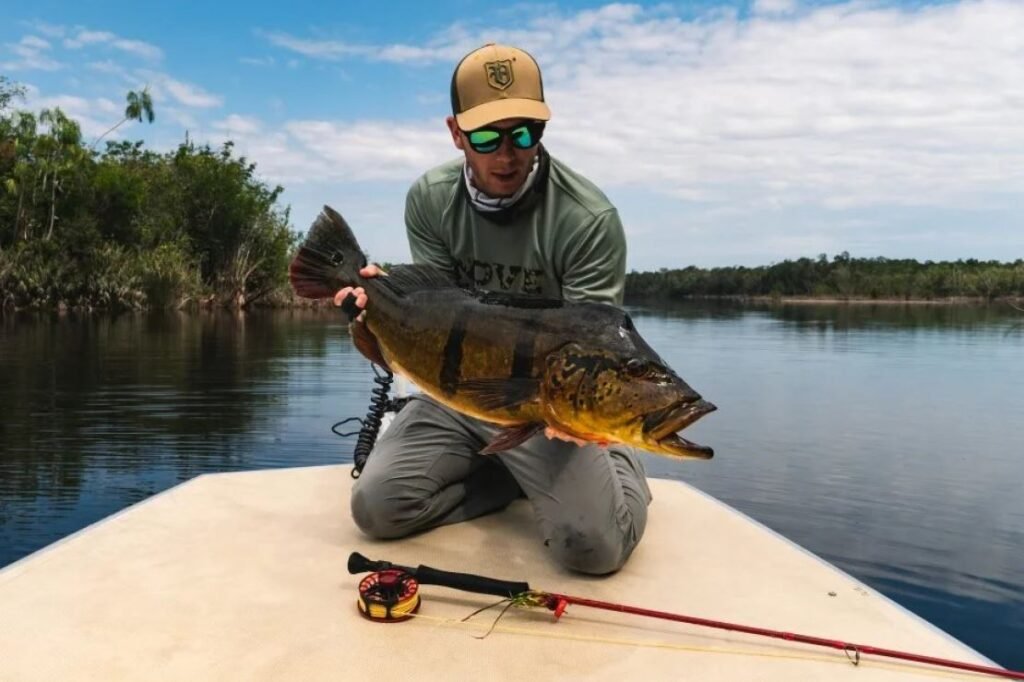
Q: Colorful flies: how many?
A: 1